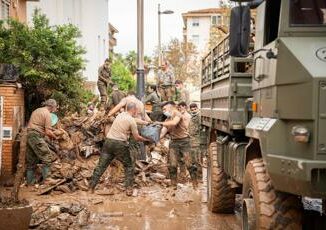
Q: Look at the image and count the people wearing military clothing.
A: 11